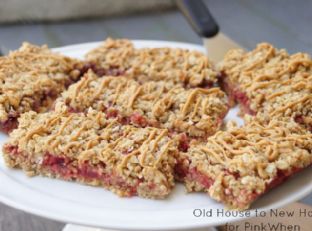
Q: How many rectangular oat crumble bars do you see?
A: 6